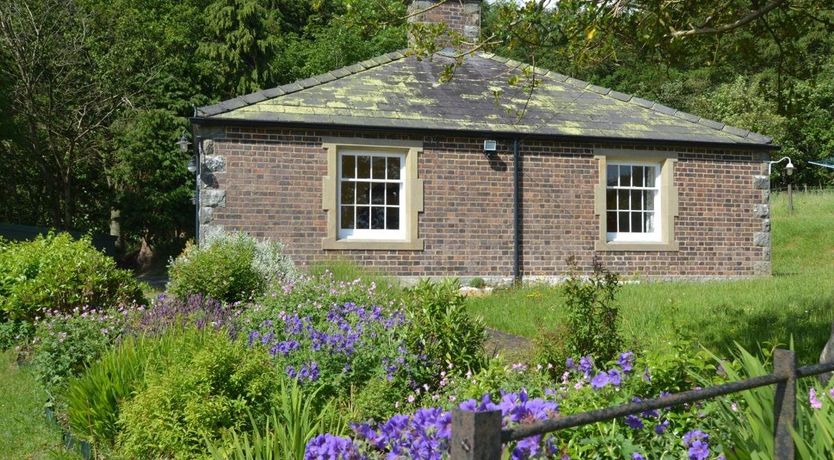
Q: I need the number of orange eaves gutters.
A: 0